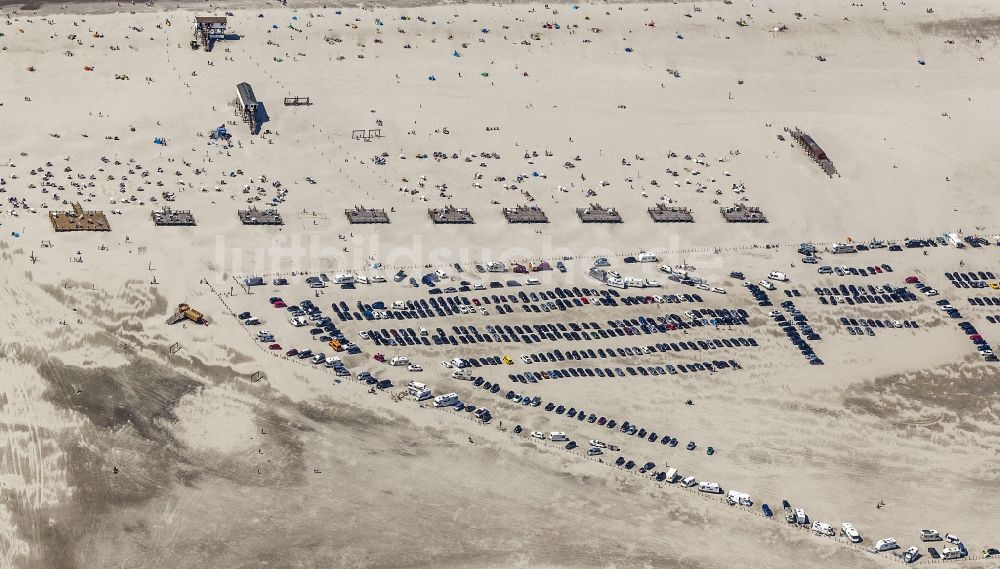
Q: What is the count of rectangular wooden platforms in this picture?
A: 9